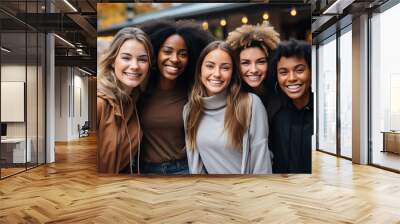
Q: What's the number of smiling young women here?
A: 5